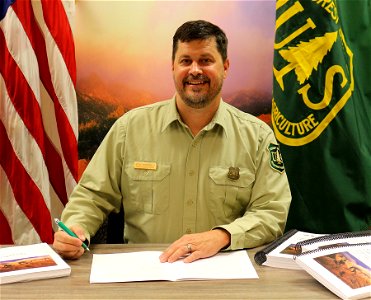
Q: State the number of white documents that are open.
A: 1